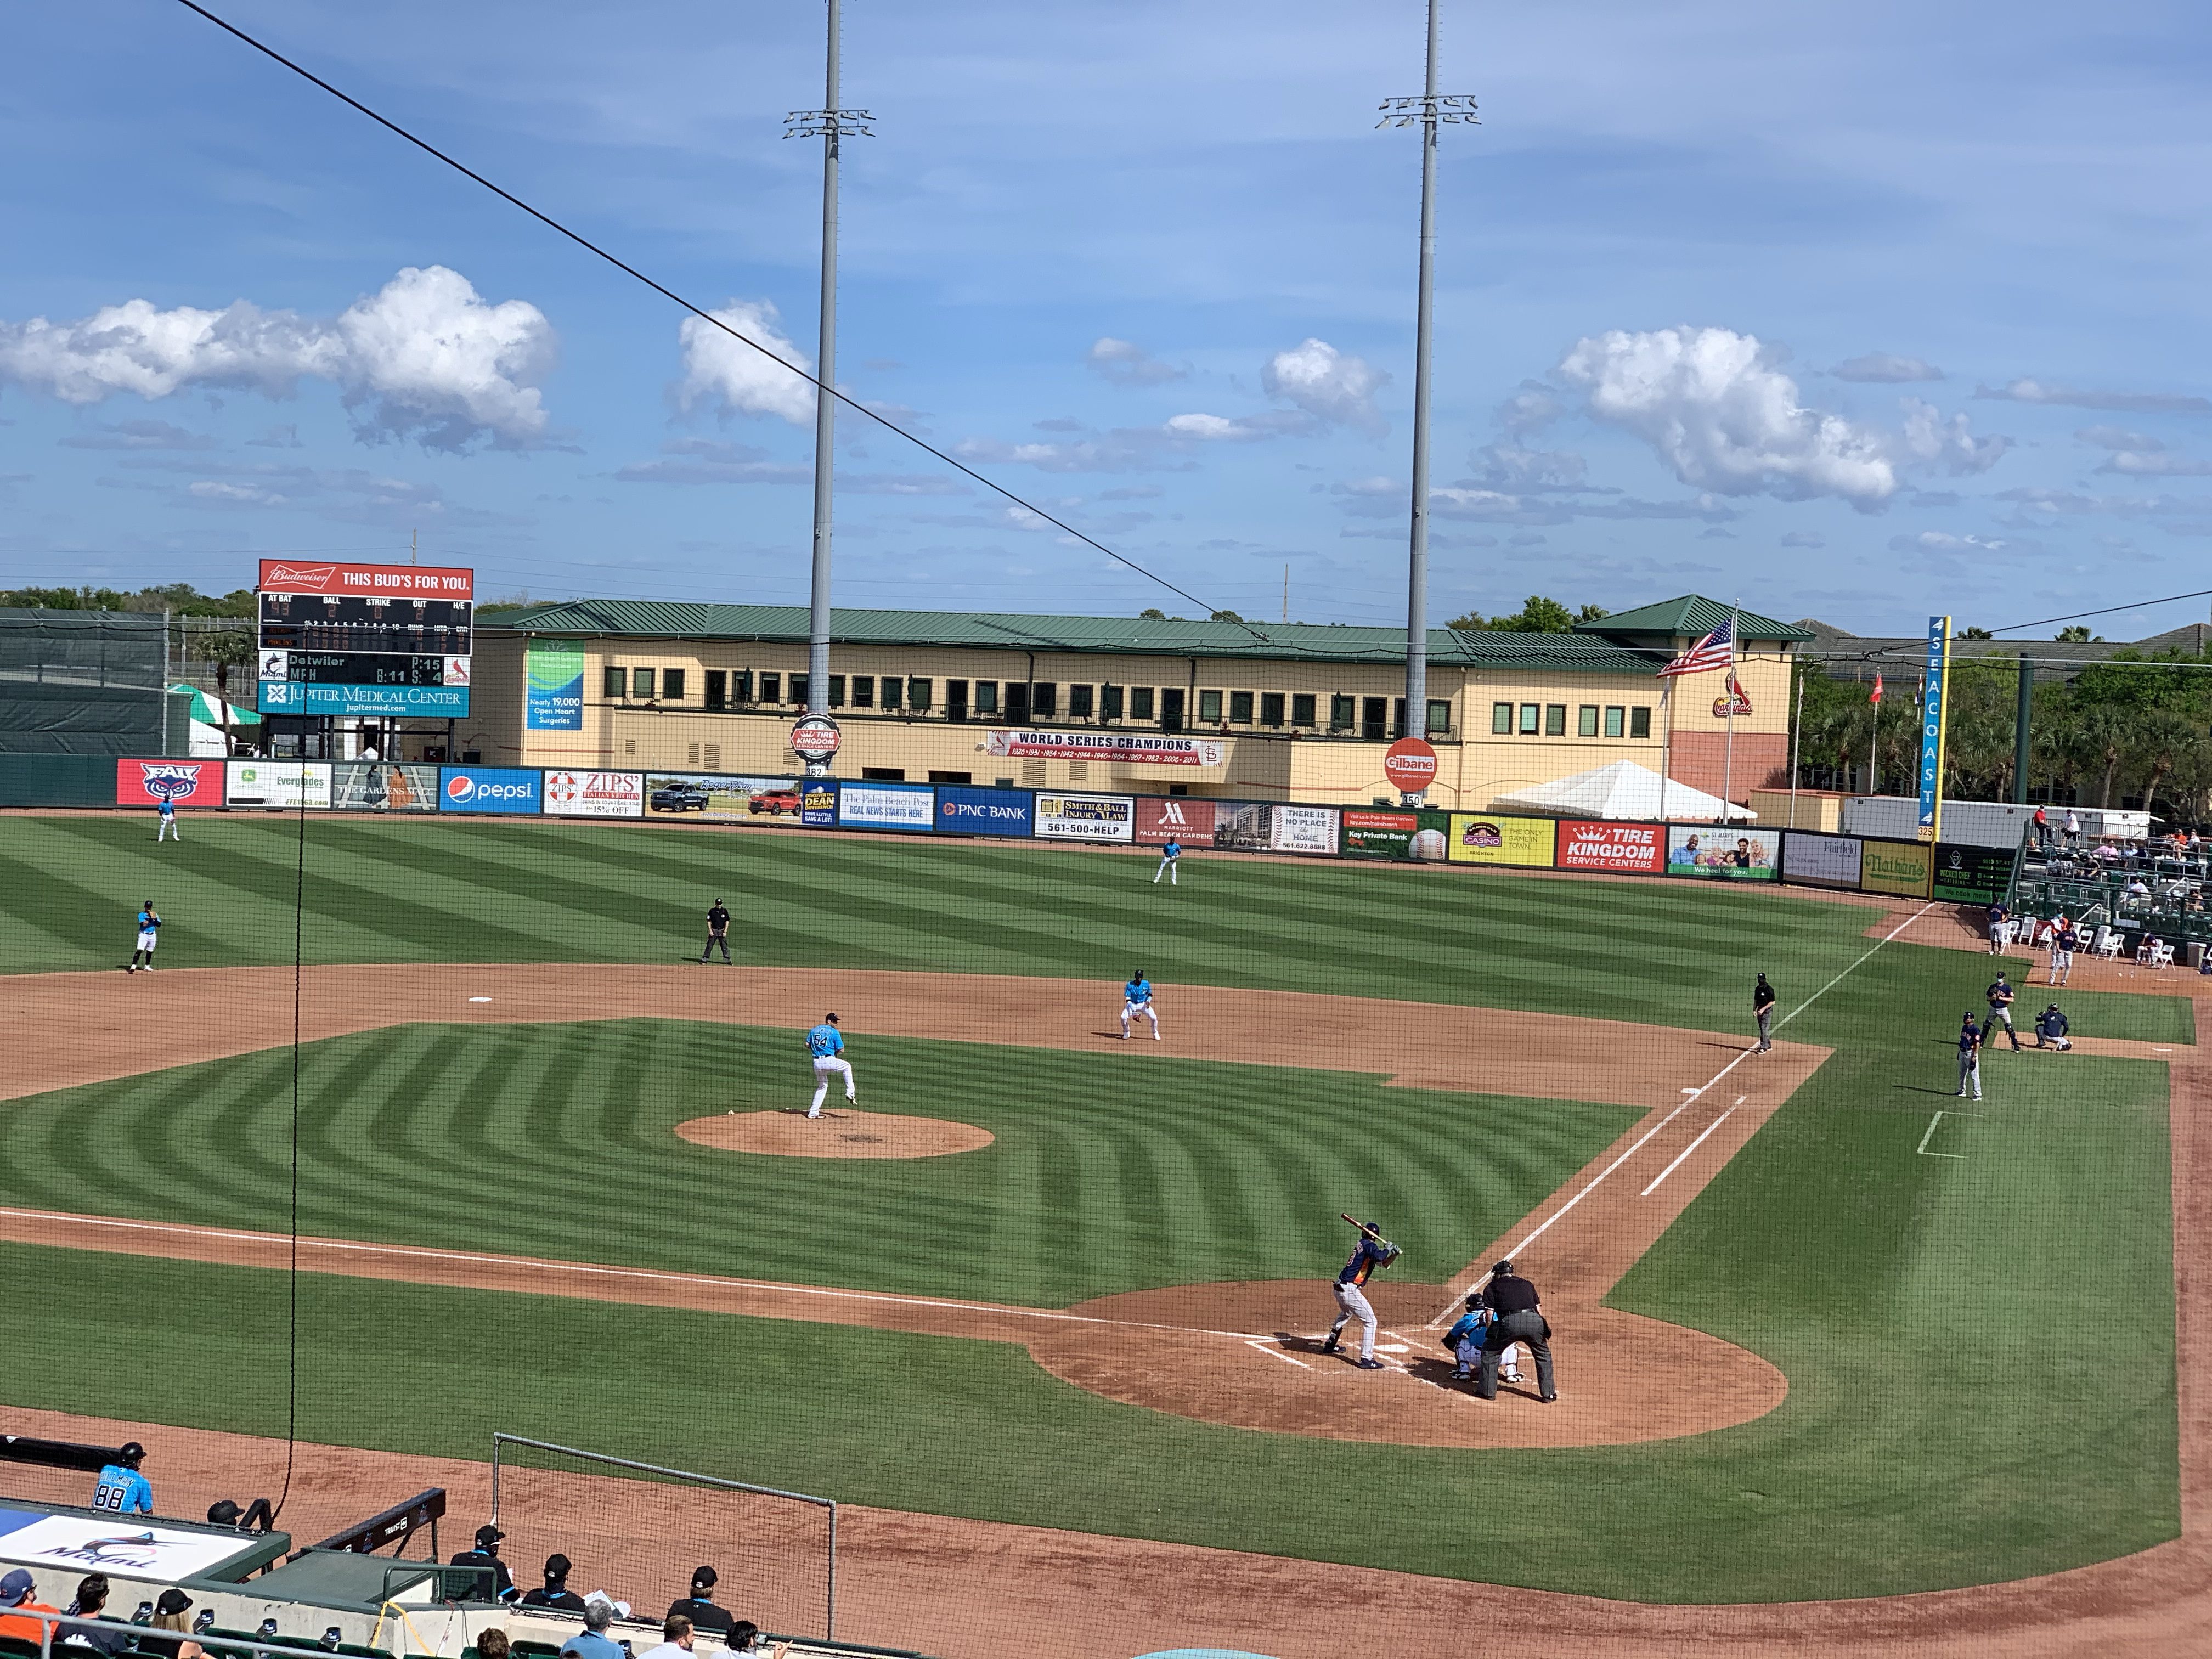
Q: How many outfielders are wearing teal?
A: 2